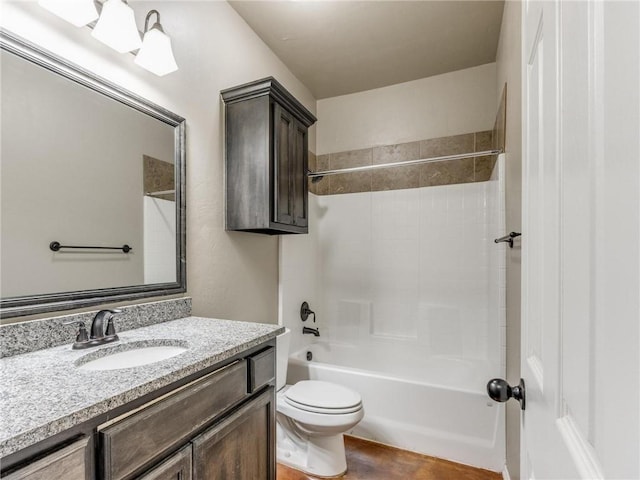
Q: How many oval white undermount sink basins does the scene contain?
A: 1